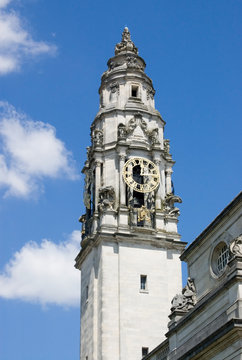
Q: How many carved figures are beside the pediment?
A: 2